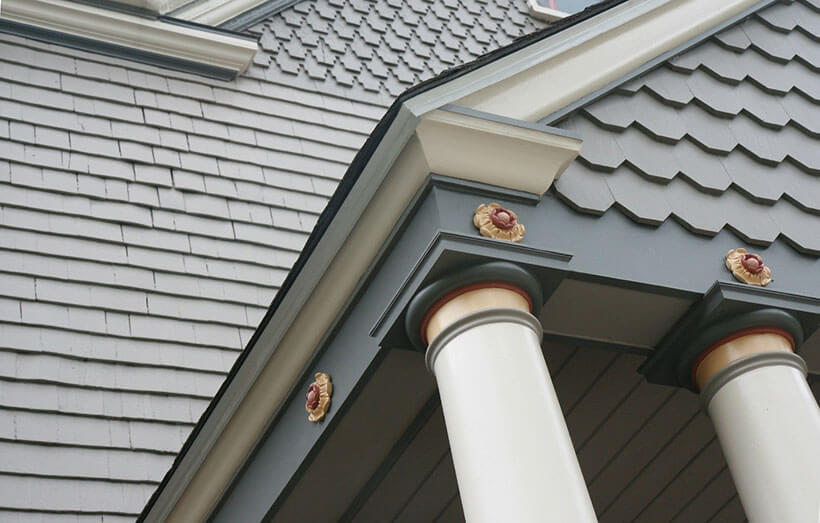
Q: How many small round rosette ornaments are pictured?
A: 3